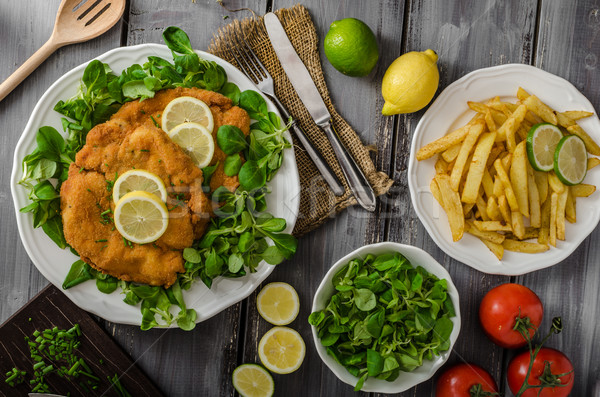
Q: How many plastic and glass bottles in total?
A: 0